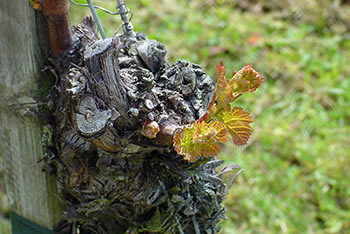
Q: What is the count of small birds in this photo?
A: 0